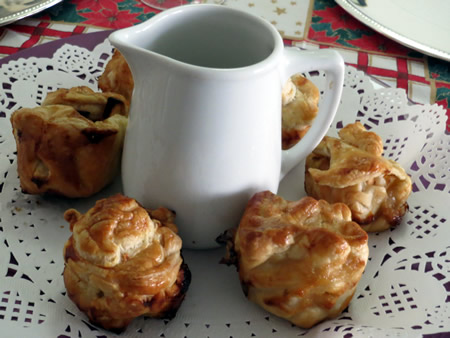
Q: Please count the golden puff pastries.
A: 6